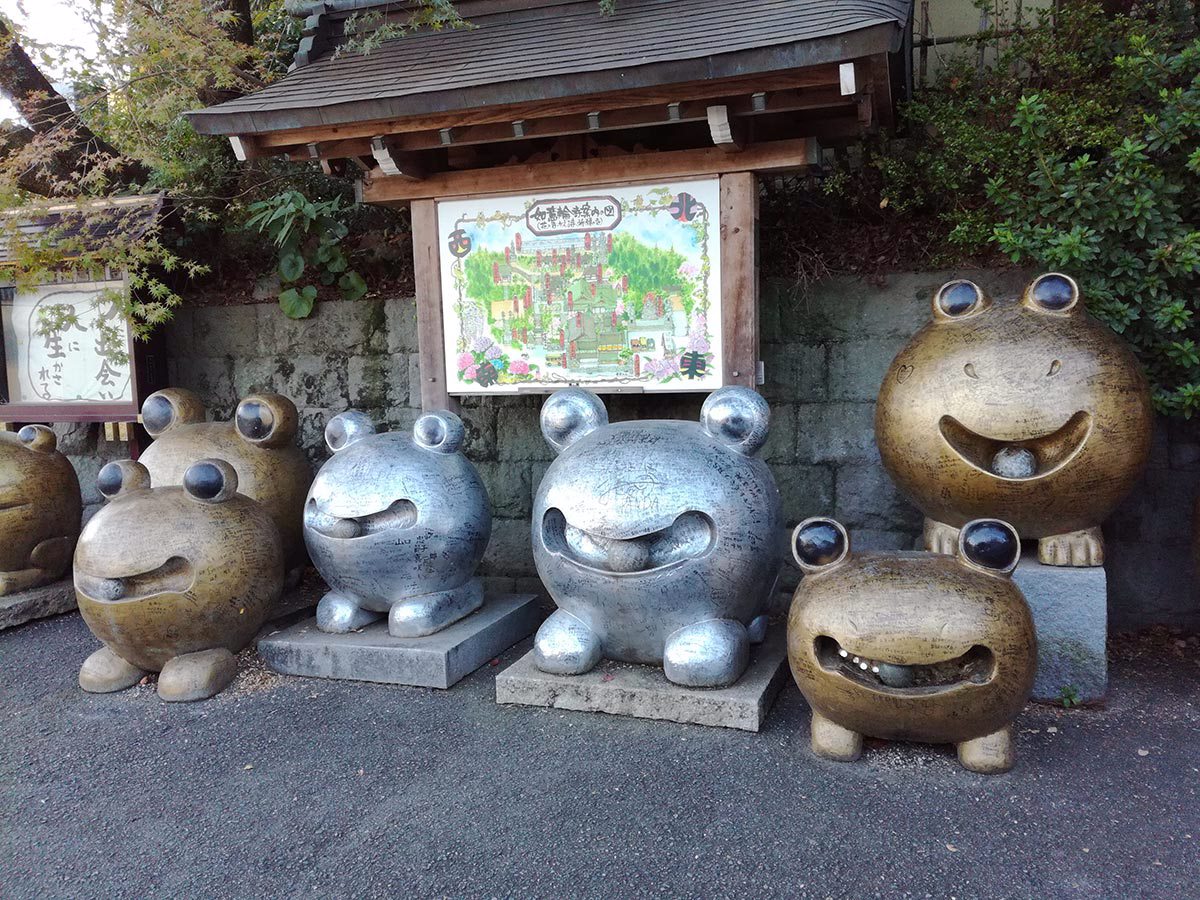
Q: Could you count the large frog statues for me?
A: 7